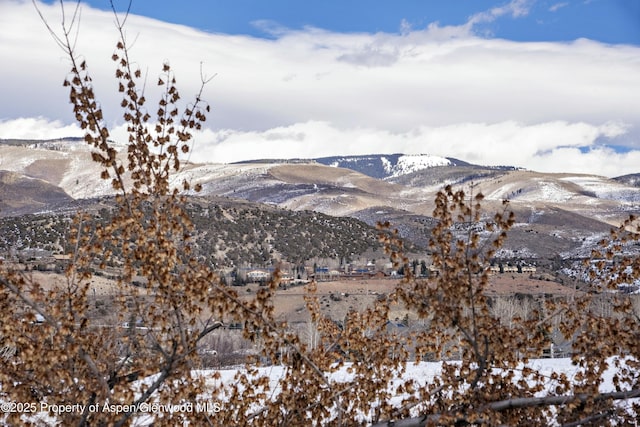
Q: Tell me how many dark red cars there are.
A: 0